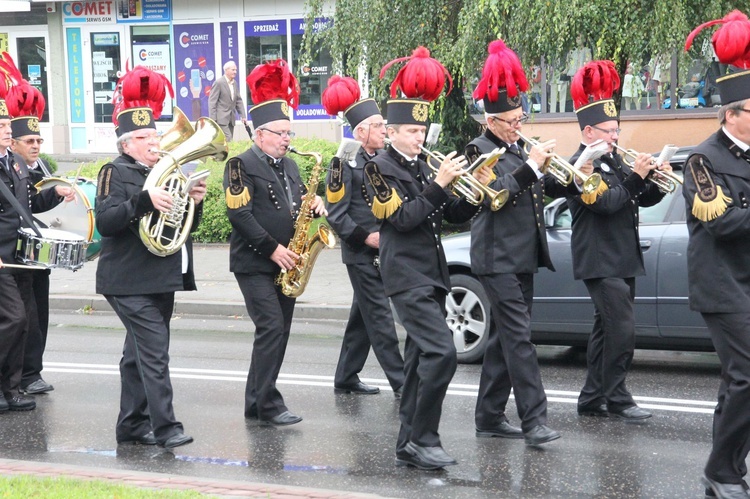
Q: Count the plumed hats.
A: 9